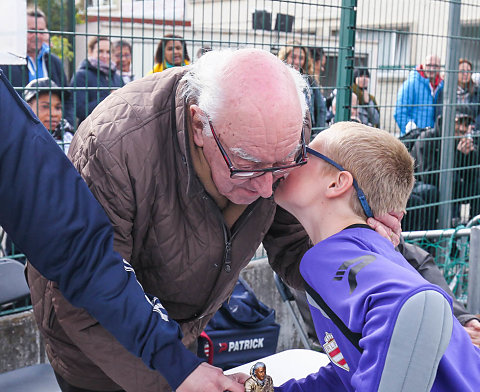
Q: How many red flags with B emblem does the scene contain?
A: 0